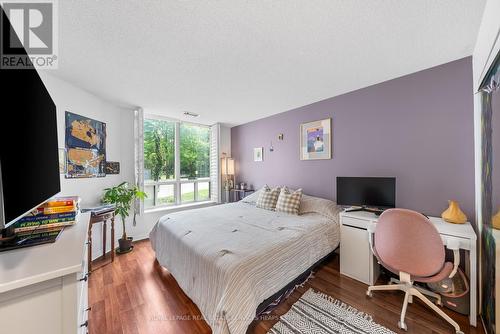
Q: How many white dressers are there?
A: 1